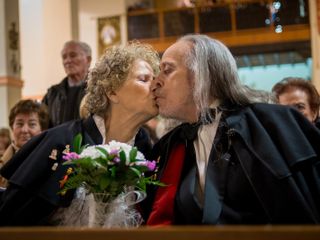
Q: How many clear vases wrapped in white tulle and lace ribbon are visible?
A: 1